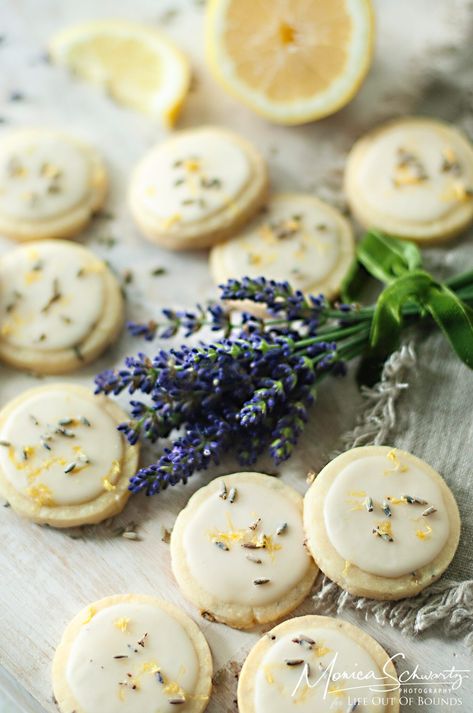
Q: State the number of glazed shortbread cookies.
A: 10